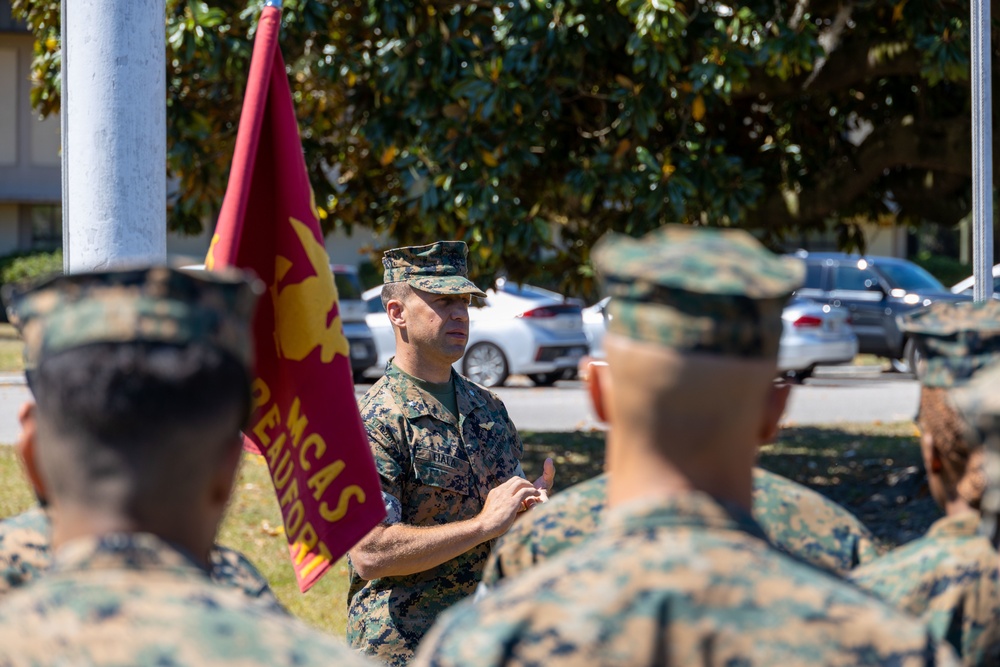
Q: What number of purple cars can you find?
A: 0